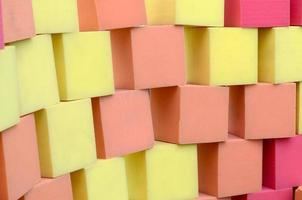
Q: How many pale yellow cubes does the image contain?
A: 11